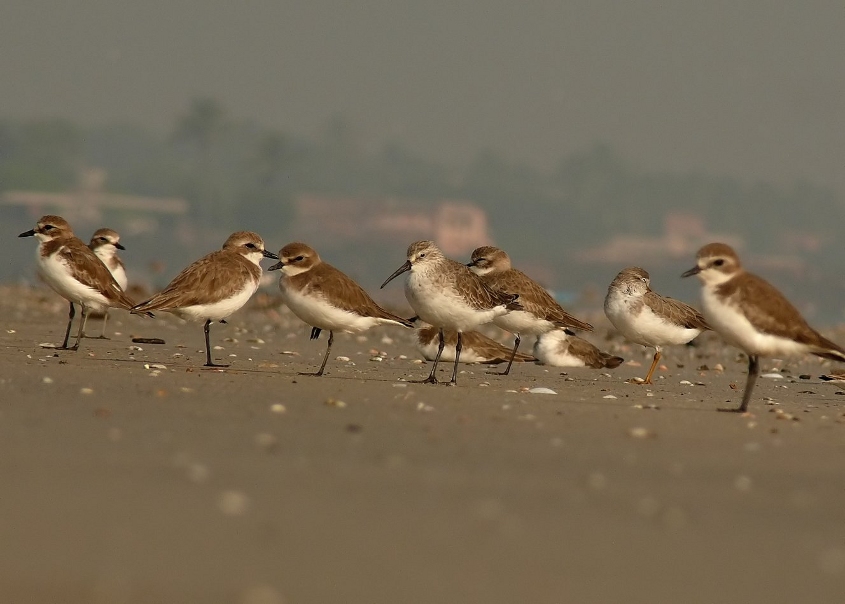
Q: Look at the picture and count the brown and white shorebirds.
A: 10